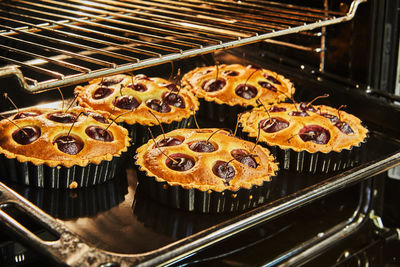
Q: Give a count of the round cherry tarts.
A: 5